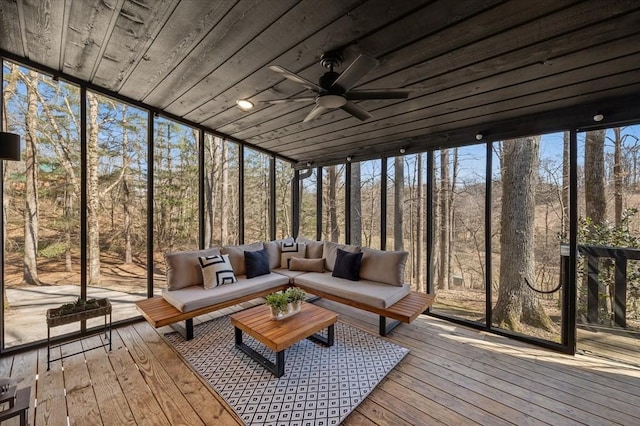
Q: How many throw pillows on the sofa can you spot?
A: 5